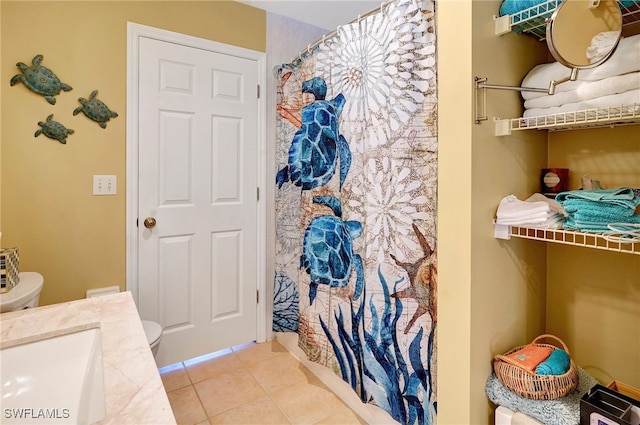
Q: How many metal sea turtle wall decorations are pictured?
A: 3